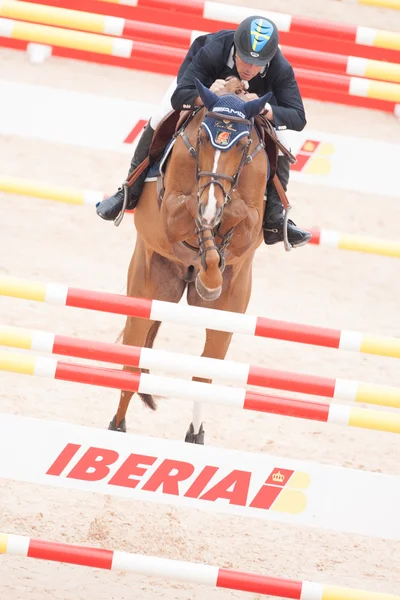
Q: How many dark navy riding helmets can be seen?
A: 1